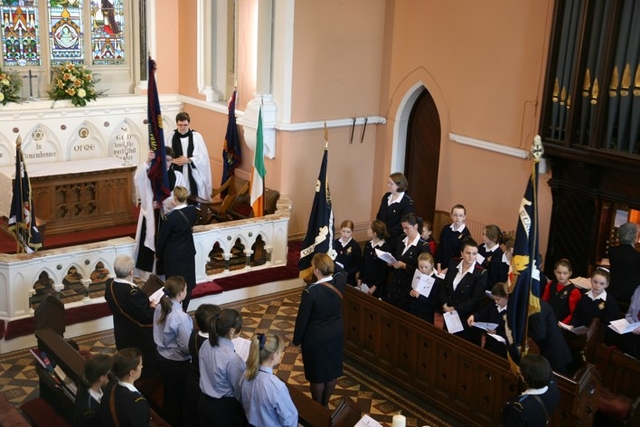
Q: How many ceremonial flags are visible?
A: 6